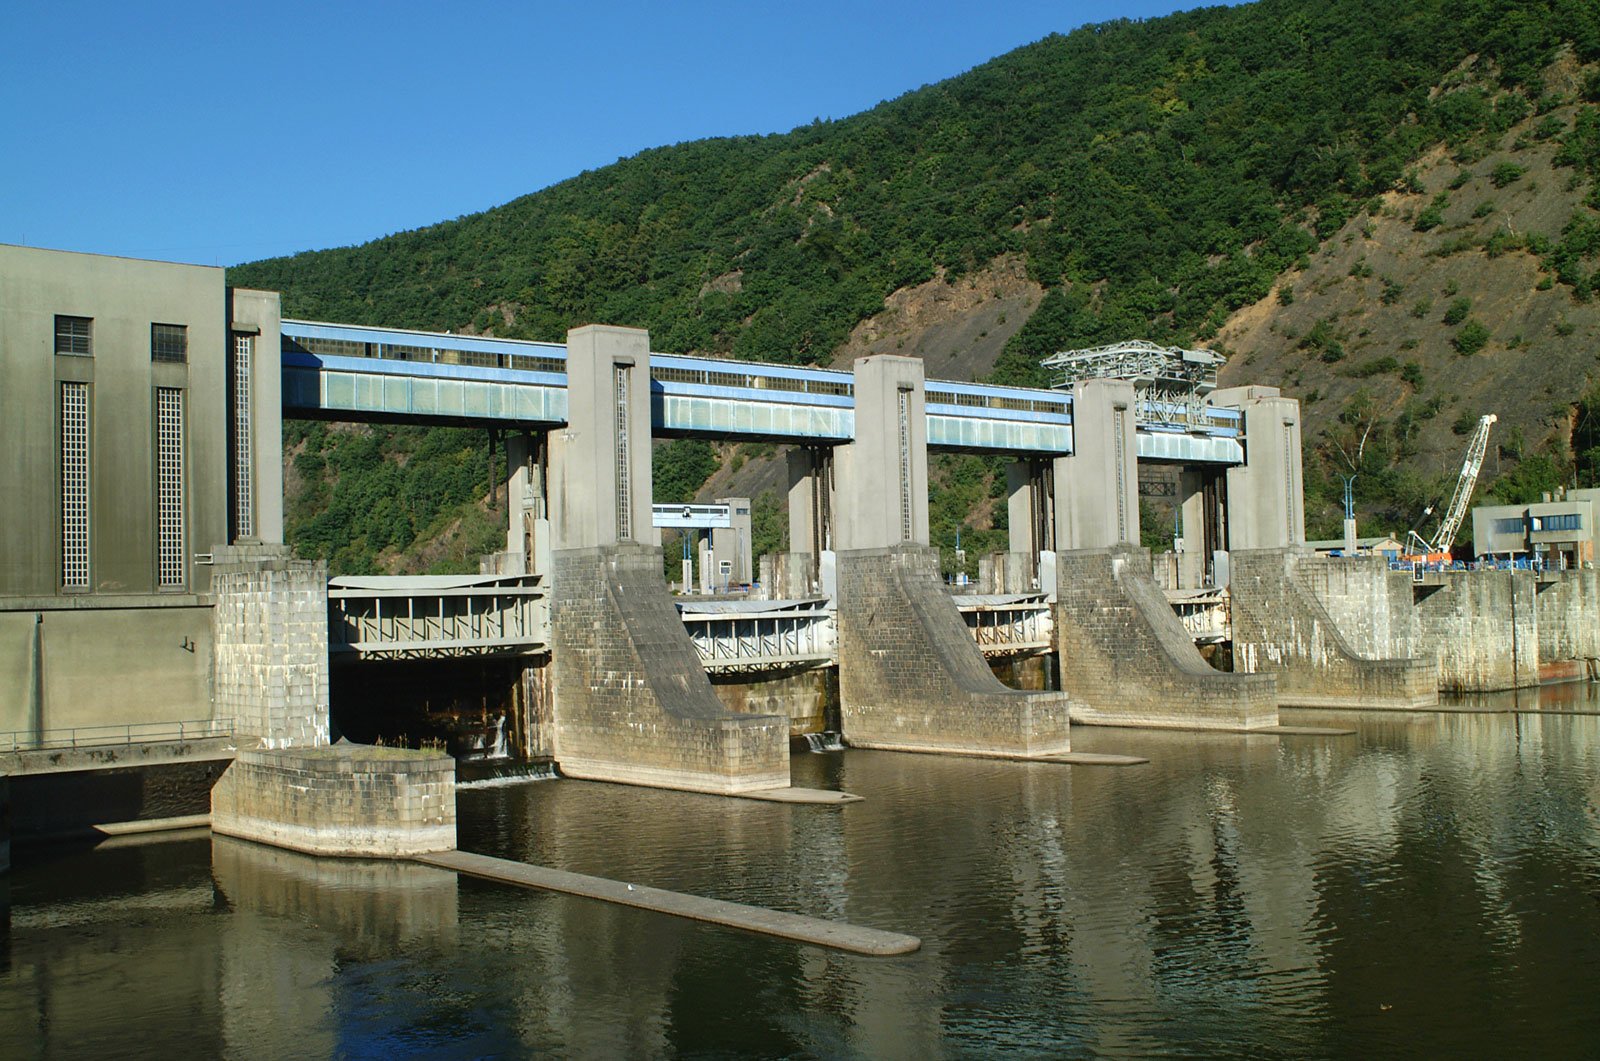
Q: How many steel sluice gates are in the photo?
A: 4